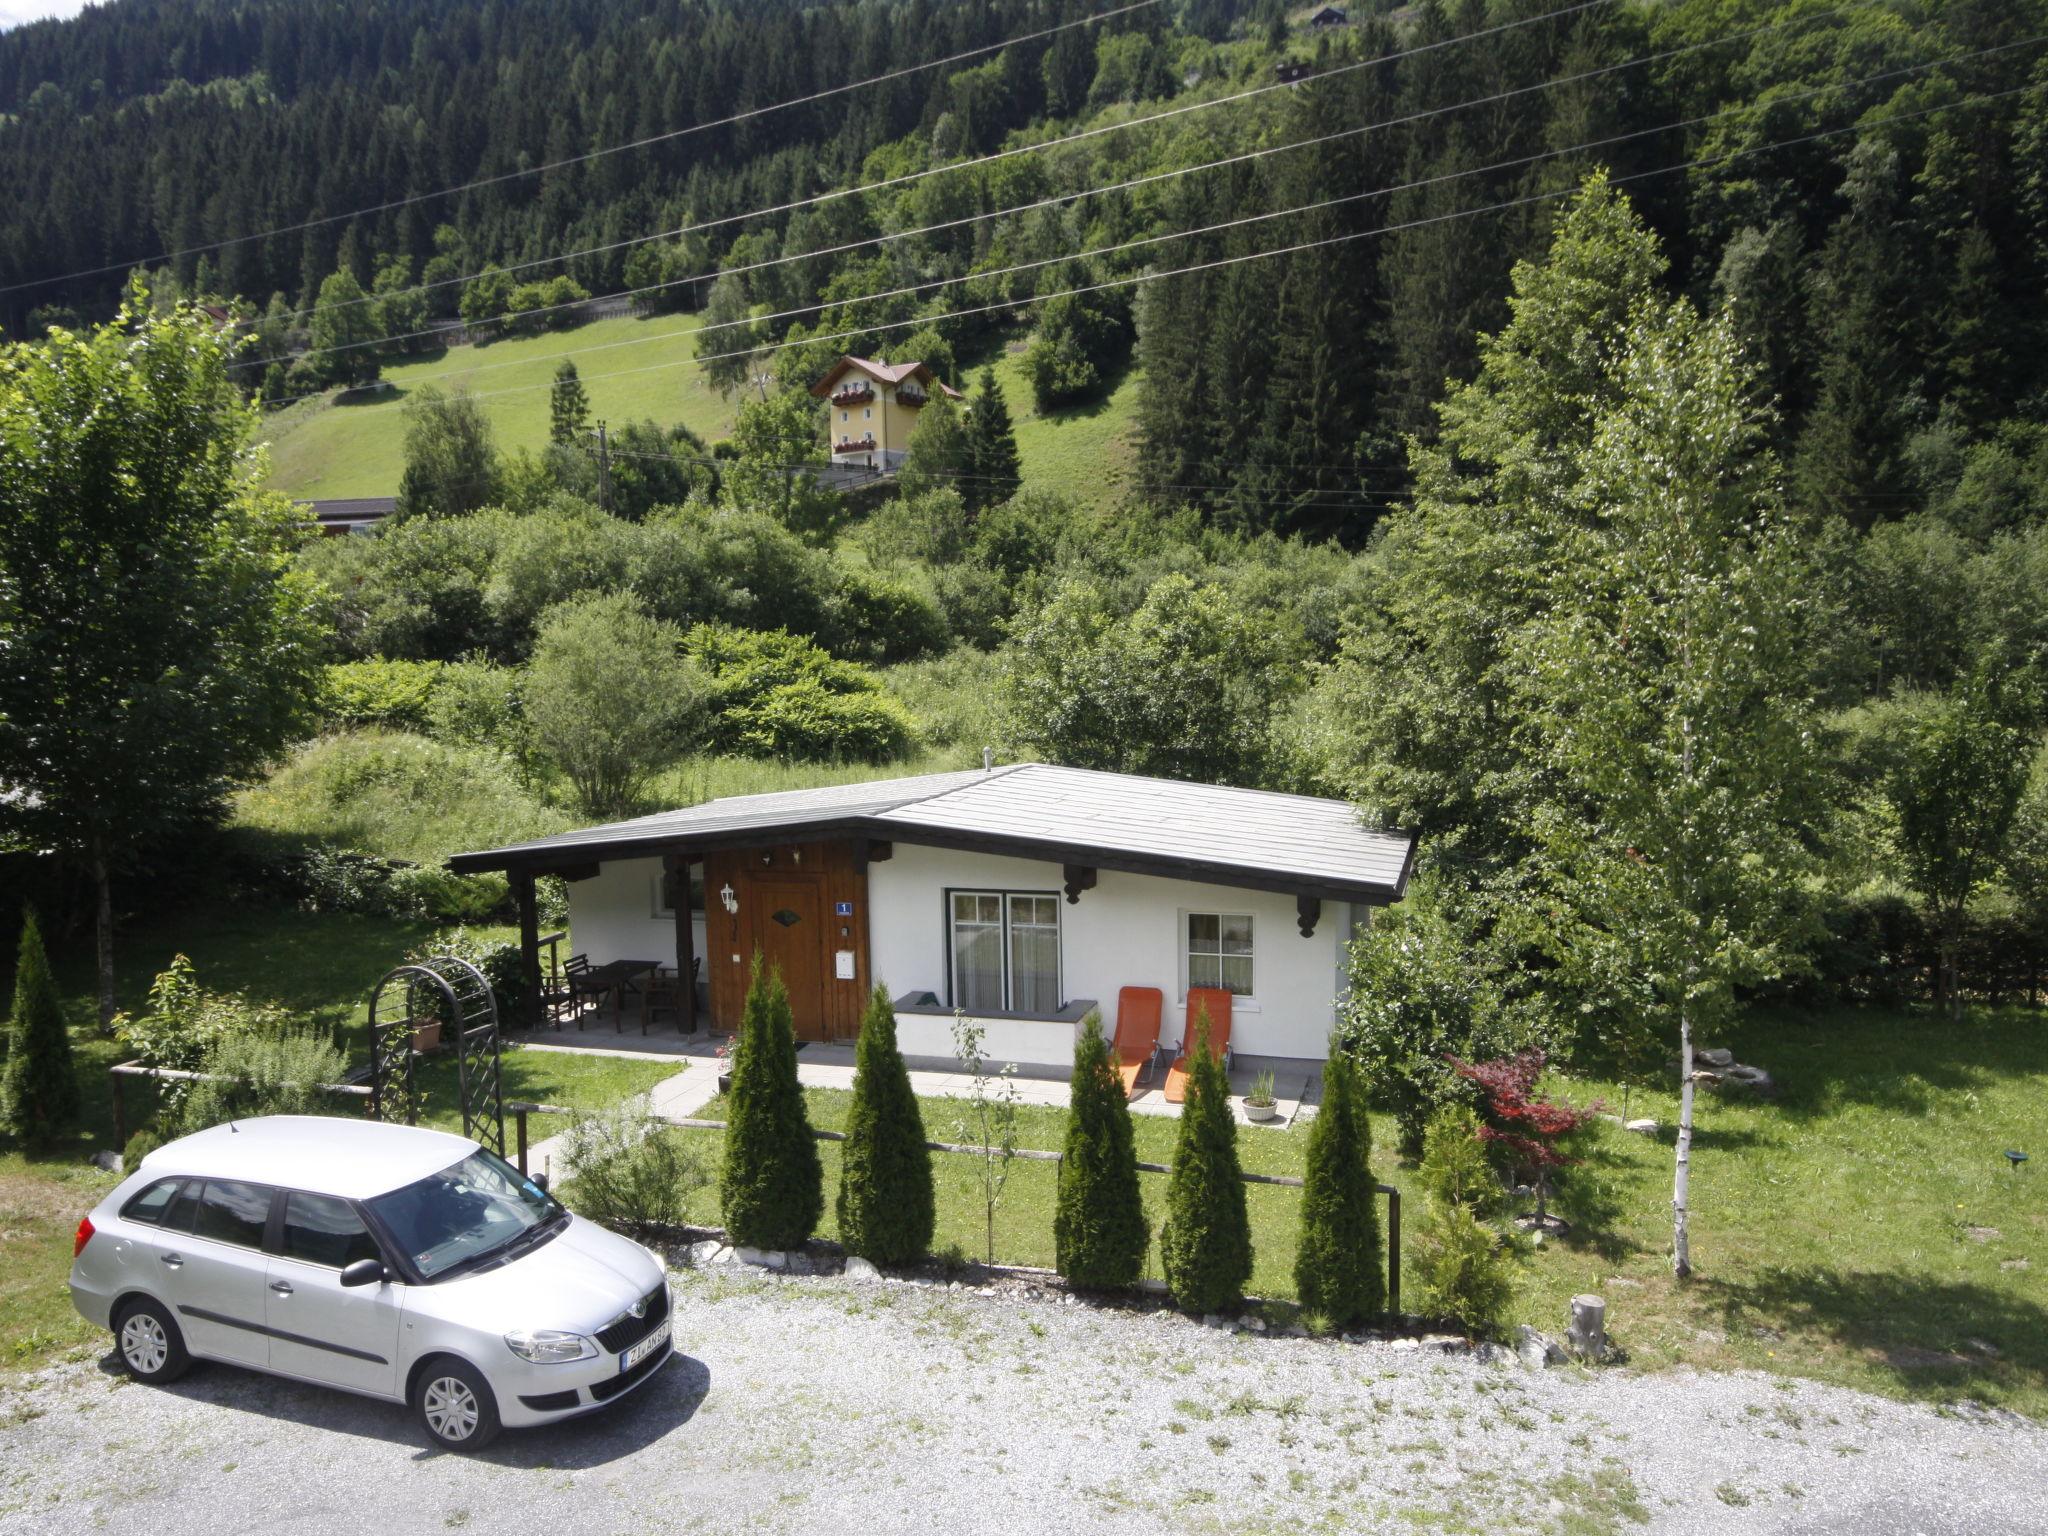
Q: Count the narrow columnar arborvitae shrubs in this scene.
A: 6